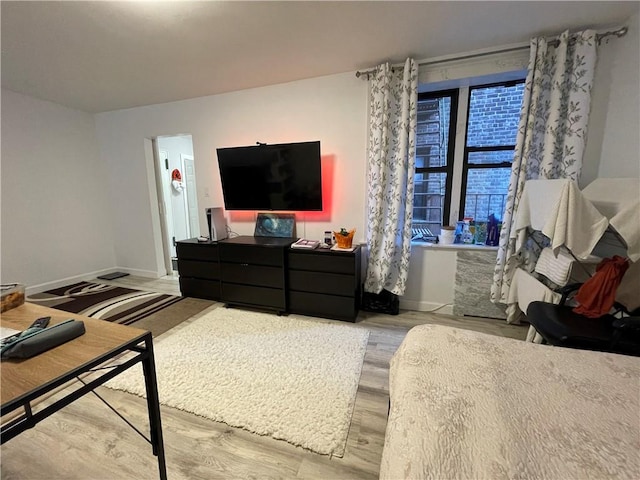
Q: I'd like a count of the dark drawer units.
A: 3